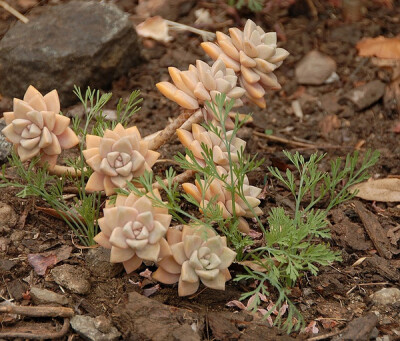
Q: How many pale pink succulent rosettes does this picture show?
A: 8